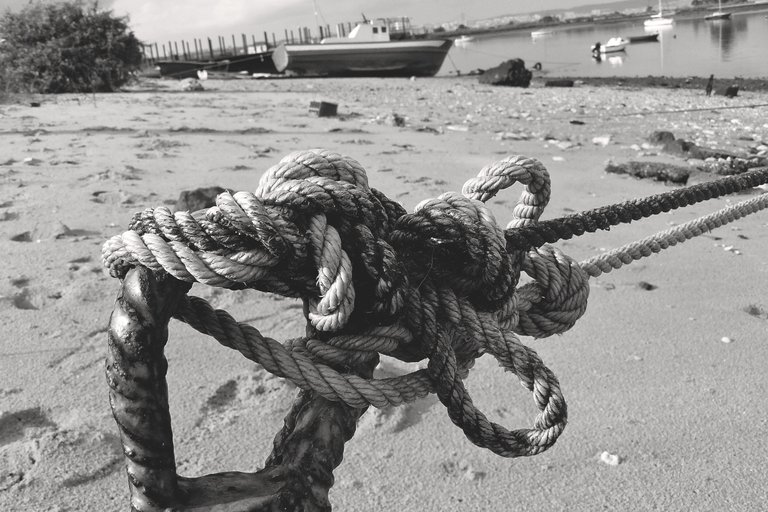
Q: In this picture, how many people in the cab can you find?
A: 0